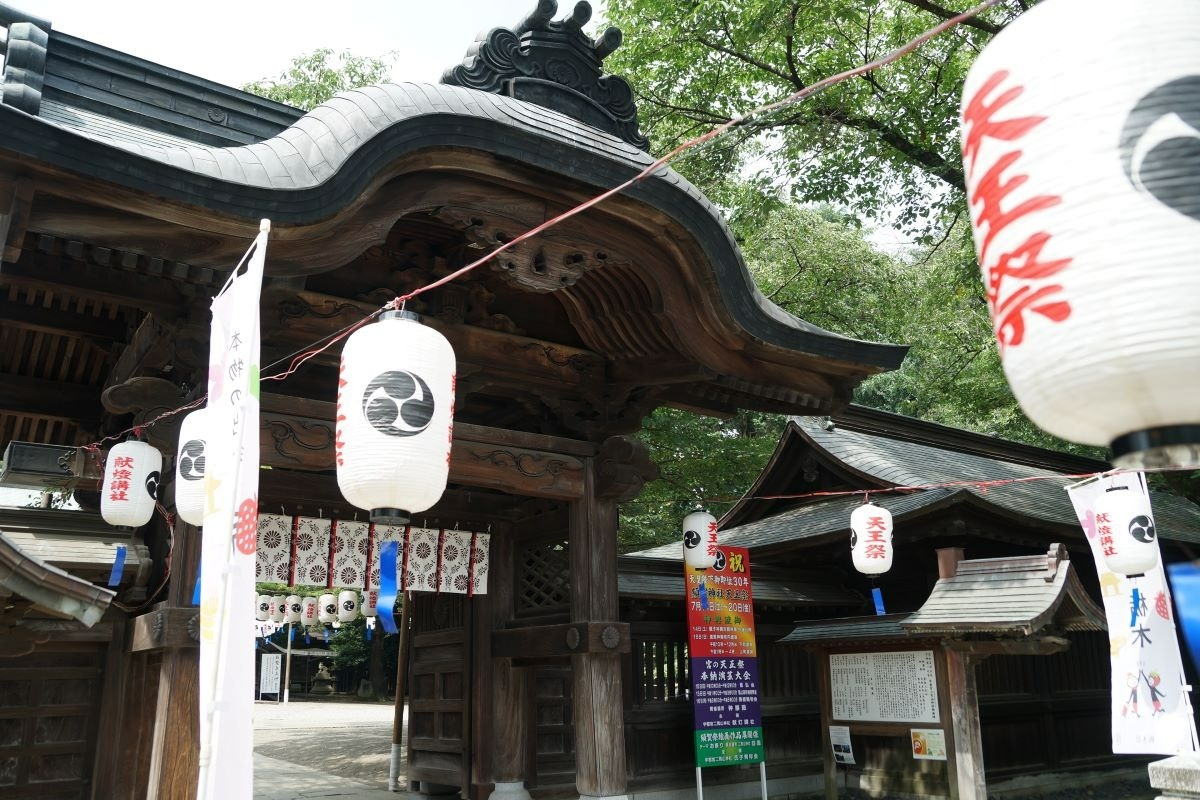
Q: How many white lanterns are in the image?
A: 14